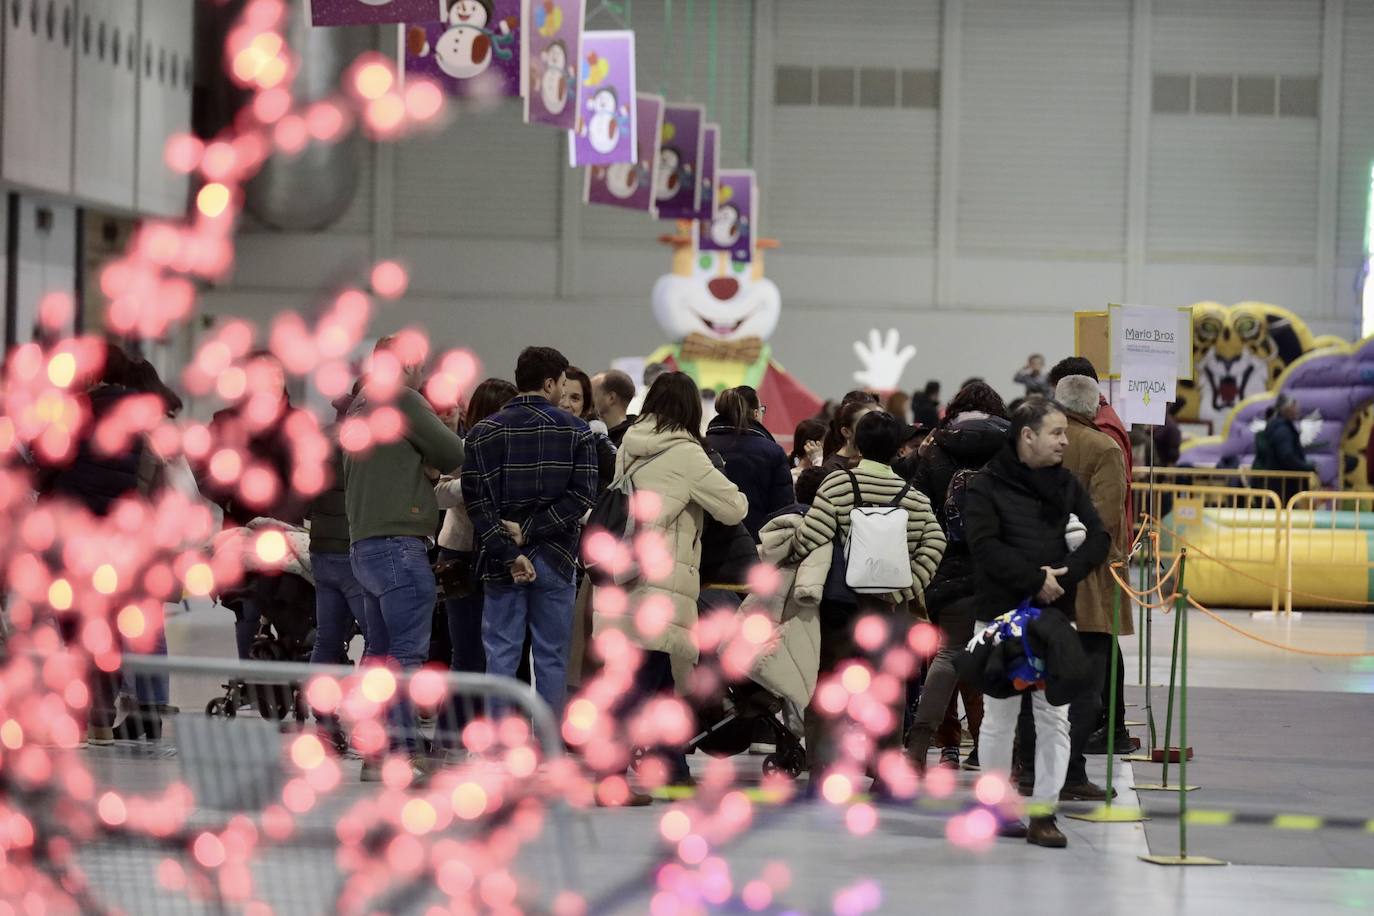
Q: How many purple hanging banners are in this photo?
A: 8